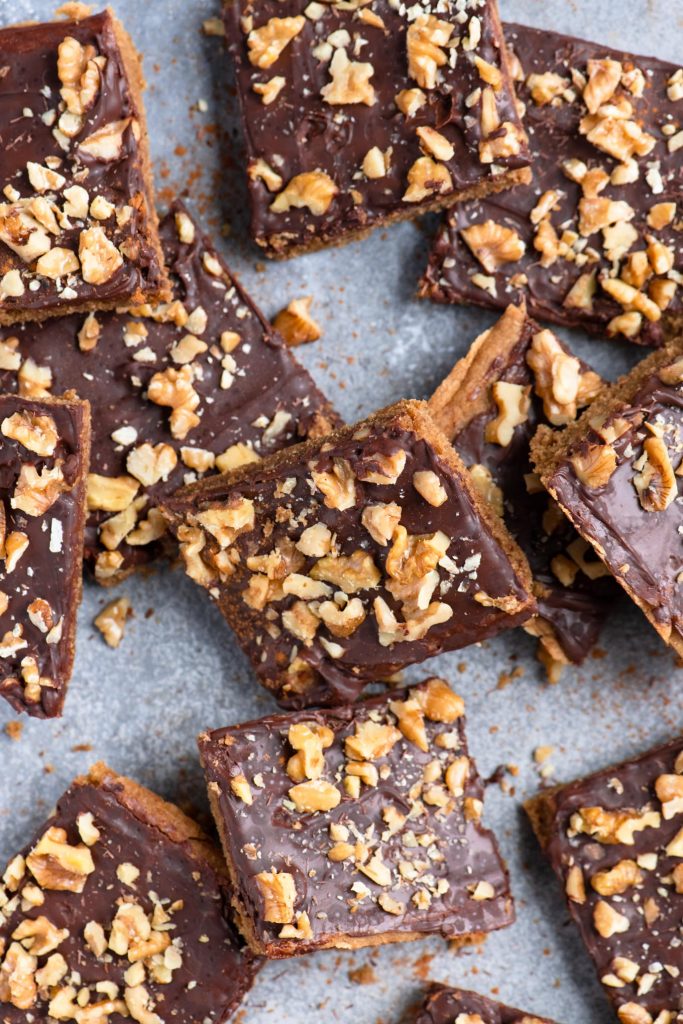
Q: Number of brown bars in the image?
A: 12